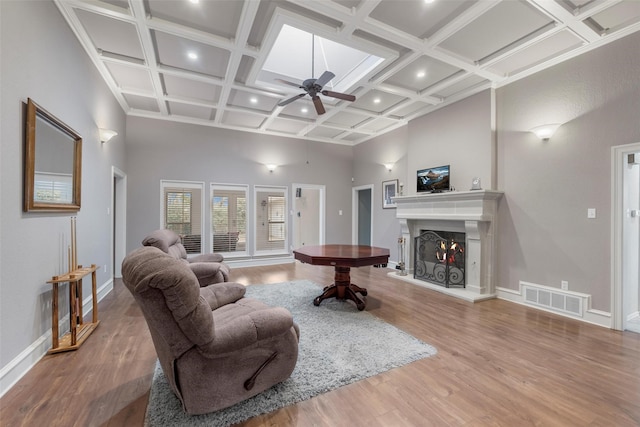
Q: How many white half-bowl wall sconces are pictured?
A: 4